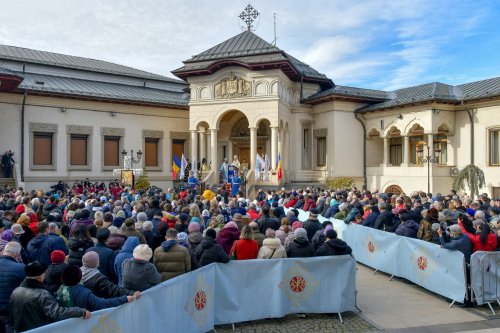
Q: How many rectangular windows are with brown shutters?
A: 5